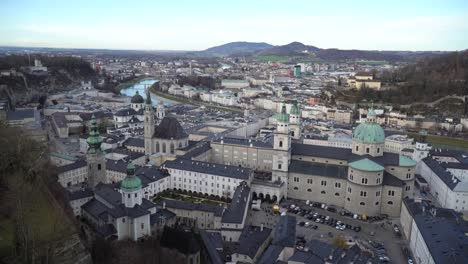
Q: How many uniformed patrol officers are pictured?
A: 0